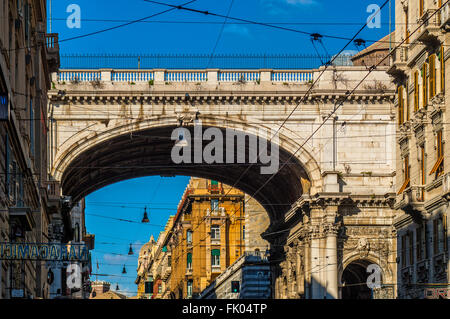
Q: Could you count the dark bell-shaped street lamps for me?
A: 4